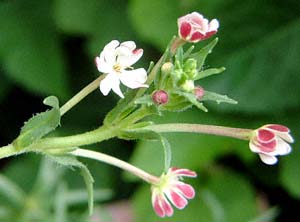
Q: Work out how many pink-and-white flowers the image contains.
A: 3